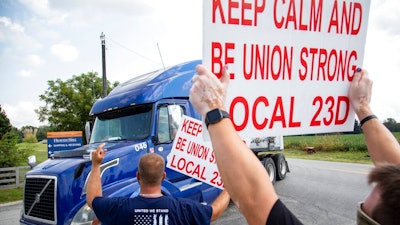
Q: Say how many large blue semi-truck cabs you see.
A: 1